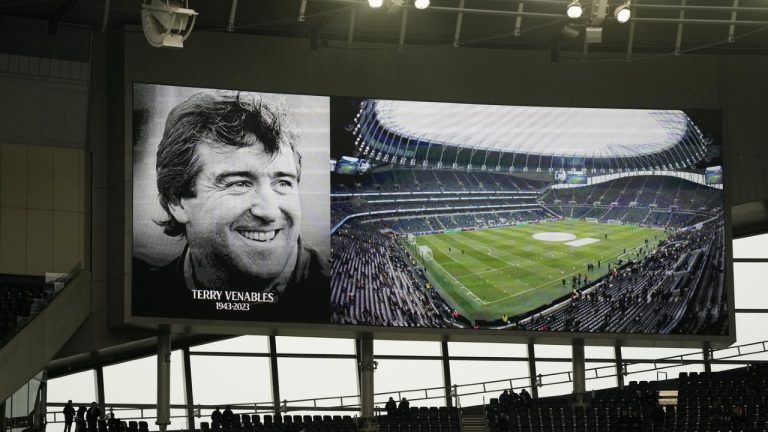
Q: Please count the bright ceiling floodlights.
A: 4